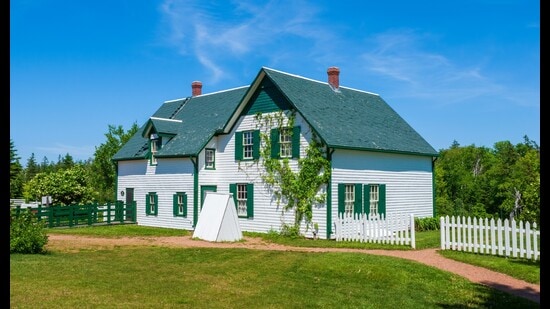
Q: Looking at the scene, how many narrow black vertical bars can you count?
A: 2